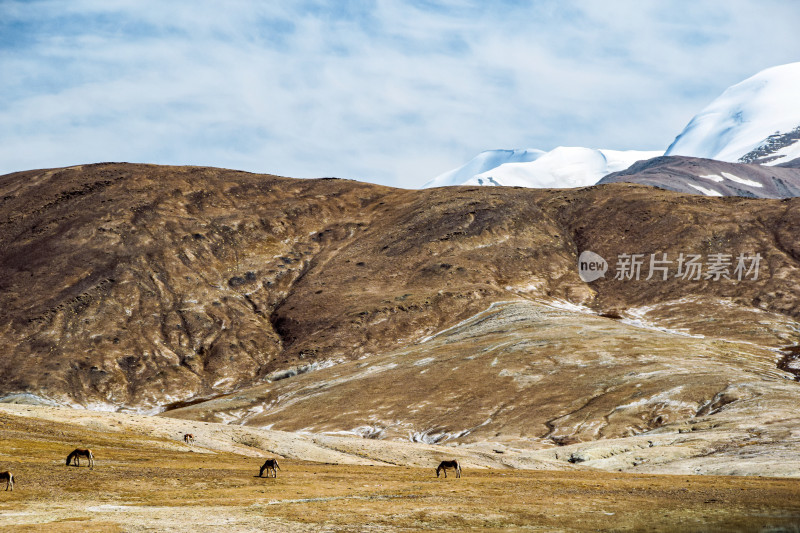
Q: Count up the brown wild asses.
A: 5